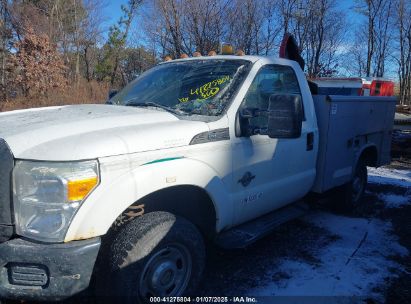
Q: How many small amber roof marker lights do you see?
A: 5